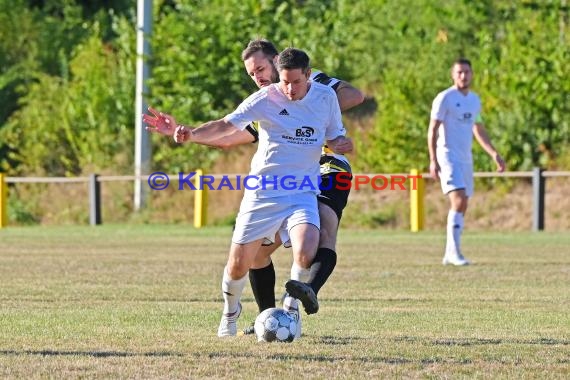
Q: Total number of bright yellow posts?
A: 3